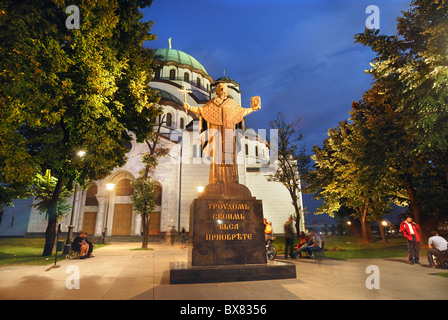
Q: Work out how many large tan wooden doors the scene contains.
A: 3